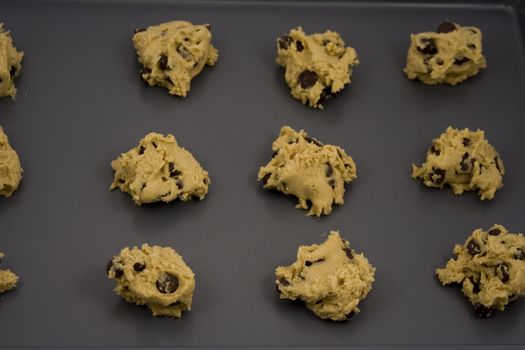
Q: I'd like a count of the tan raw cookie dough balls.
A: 12